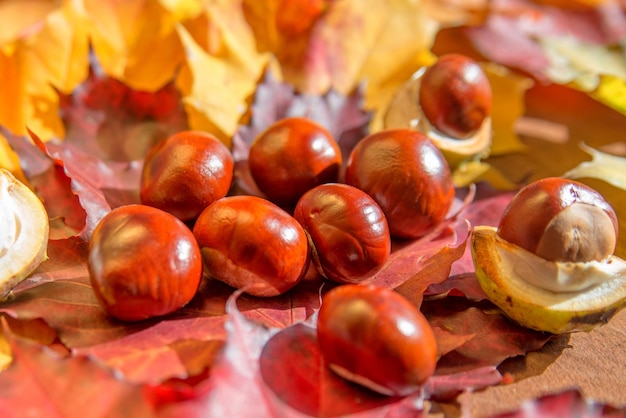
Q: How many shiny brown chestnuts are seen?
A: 9